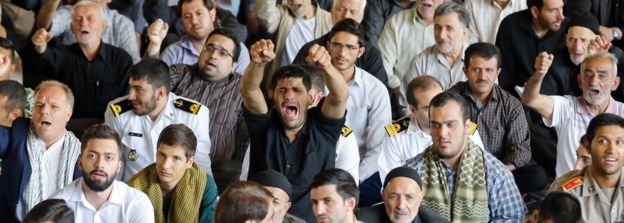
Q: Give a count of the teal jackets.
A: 1